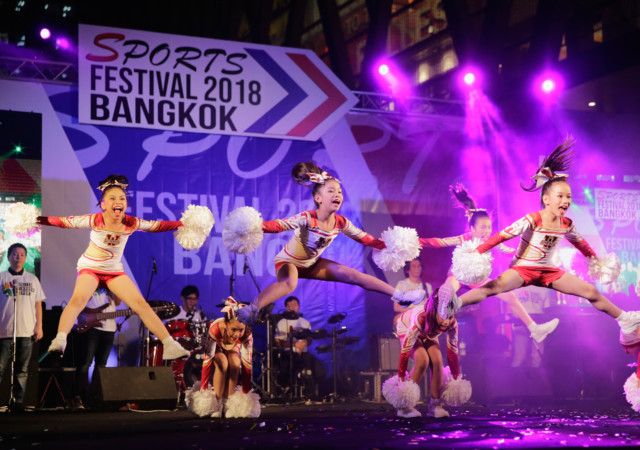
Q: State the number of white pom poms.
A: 11